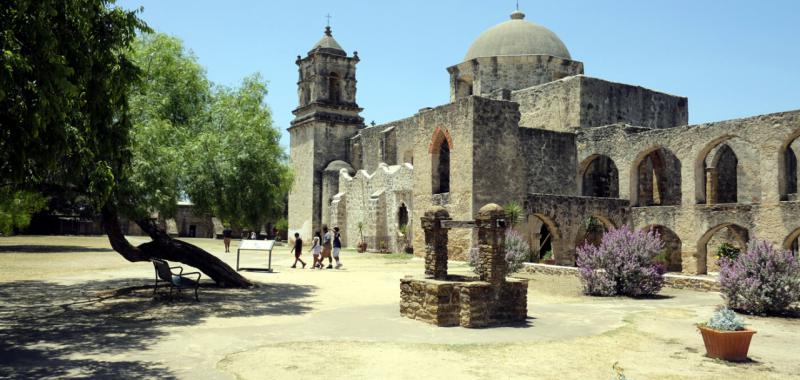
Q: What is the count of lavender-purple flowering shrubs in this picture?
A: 3